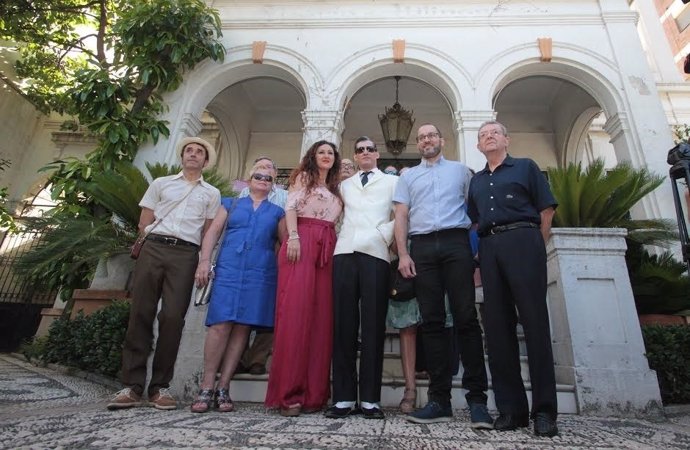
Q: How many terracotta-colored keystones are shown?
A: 3